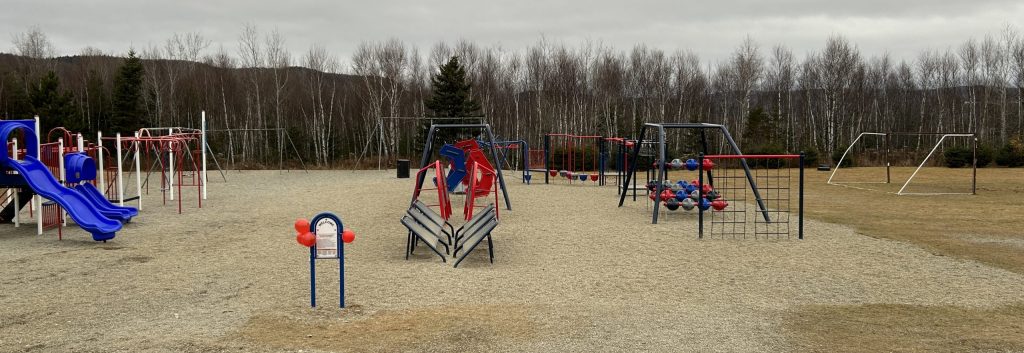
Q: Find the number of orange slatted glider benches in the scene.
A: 0